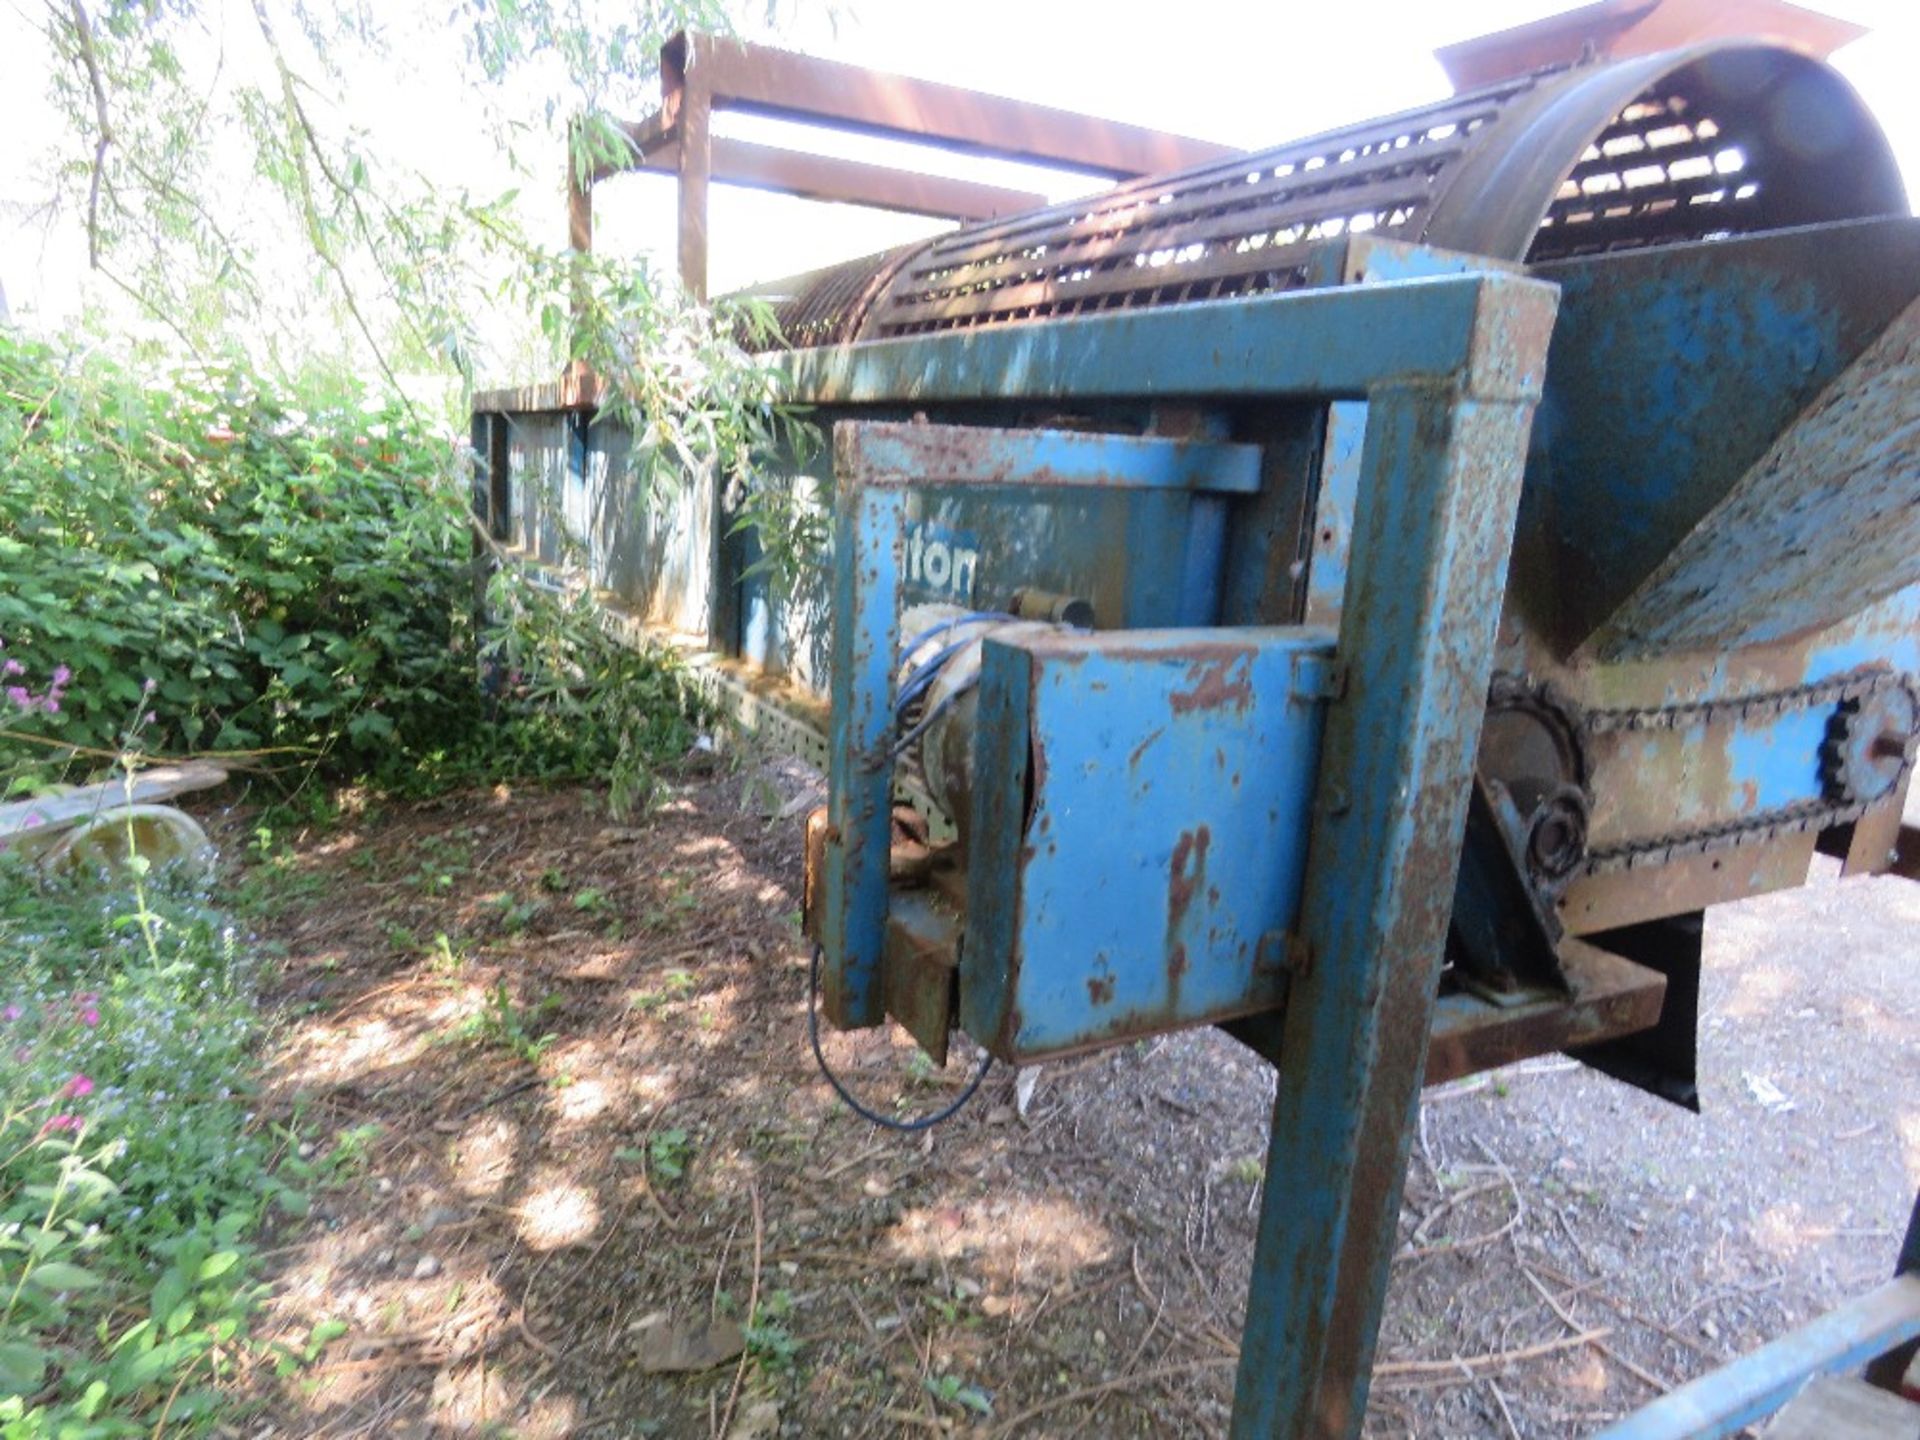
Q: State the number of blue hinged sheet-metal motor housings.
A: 1